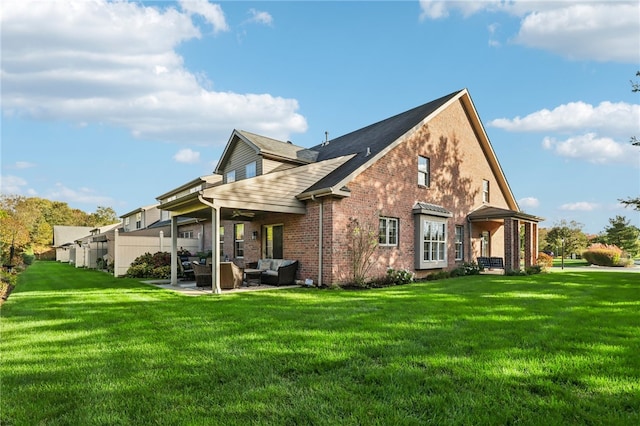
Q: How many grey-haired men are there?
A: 0